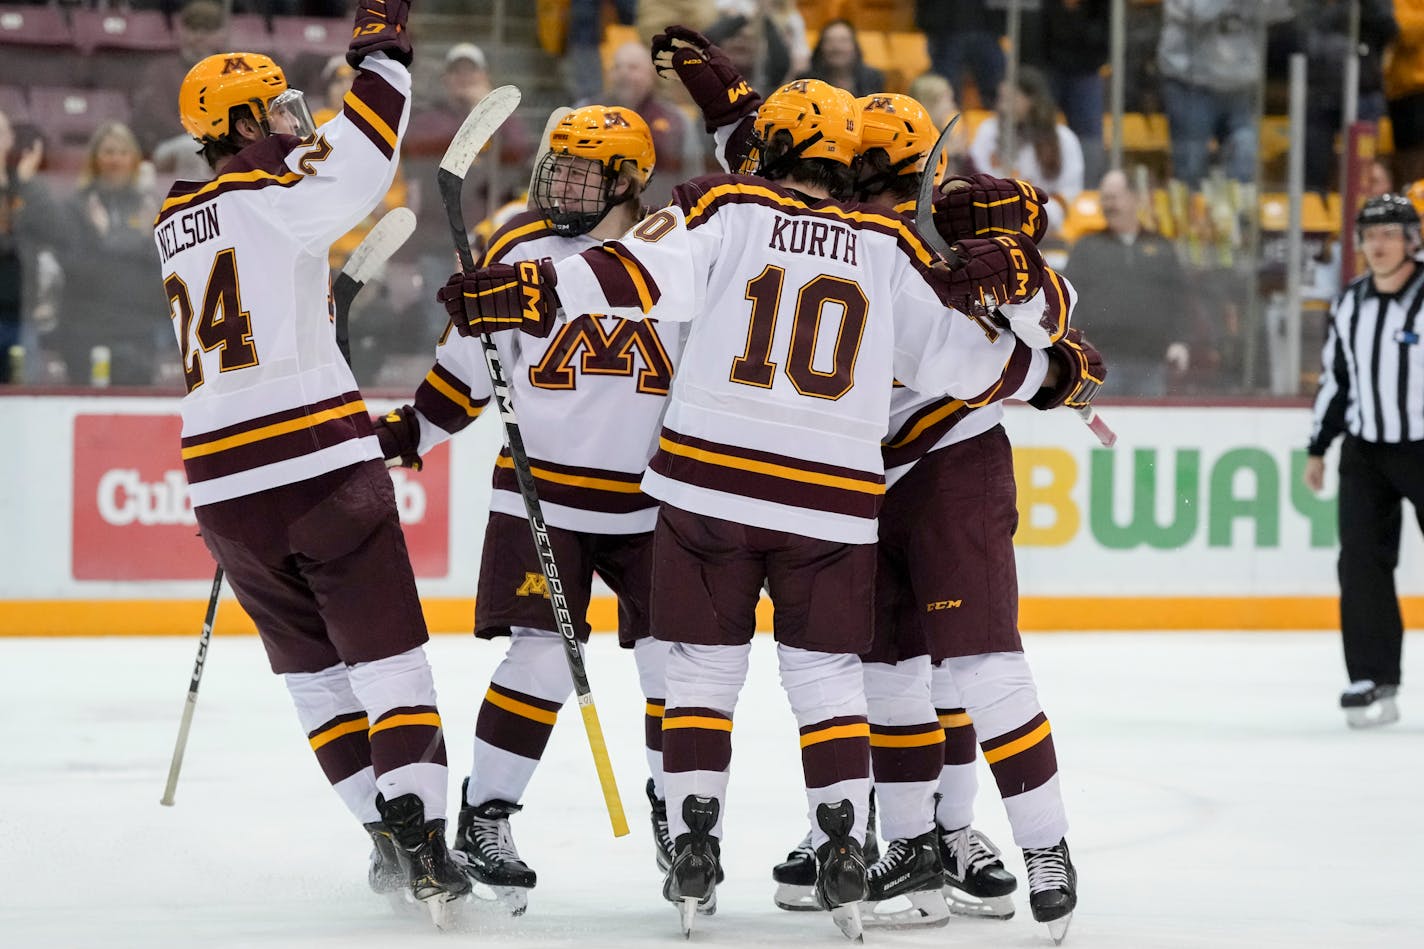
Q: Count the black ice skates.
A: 11